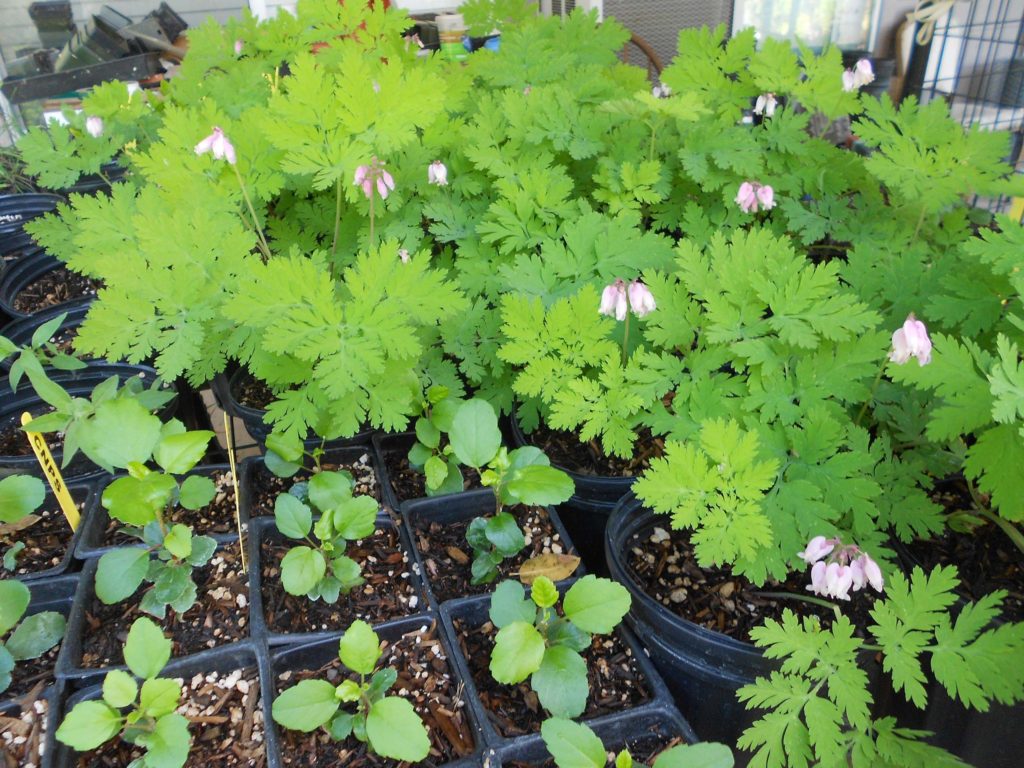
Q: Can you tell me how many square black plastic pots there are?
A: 13